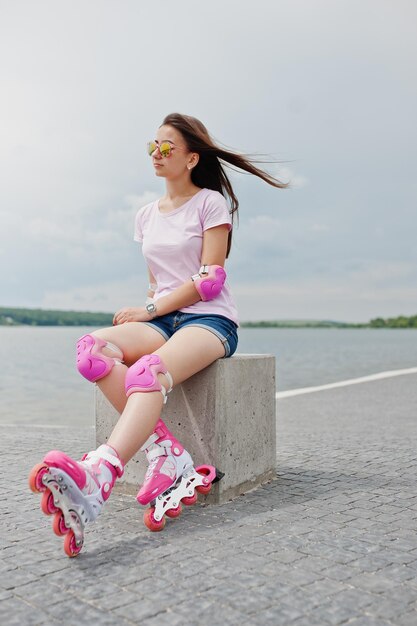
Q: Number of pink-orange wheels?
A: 8